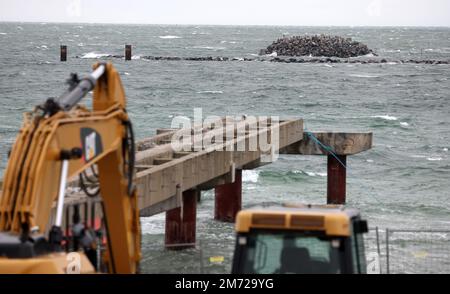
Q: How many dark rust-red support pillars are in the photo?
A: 3